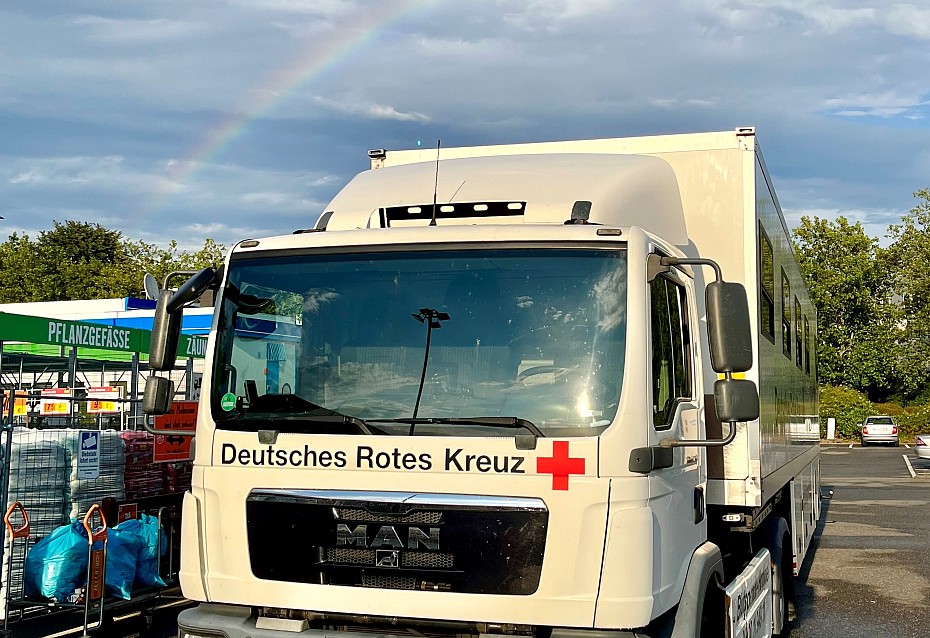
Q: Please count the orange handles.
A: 2